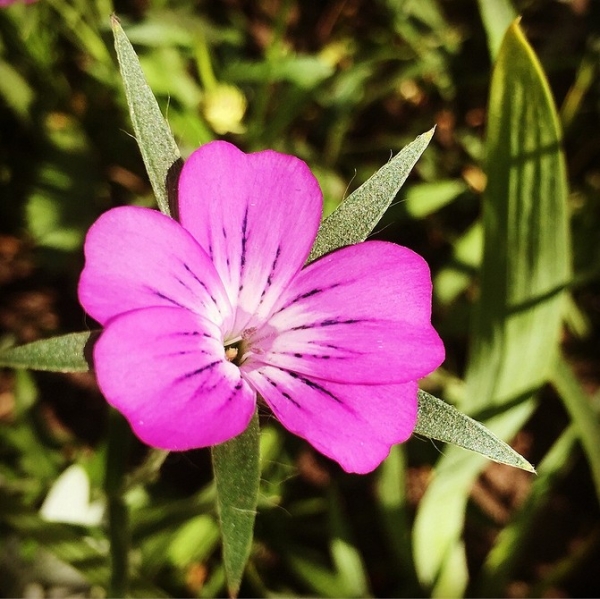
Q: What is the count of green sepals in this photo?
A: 5